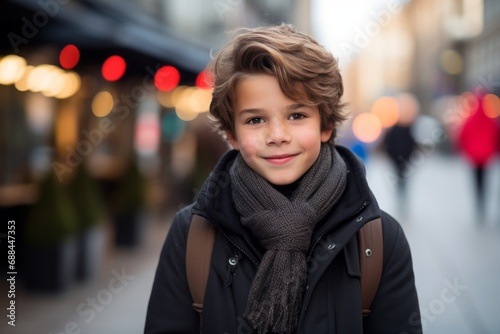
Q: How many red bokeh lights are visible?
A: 4